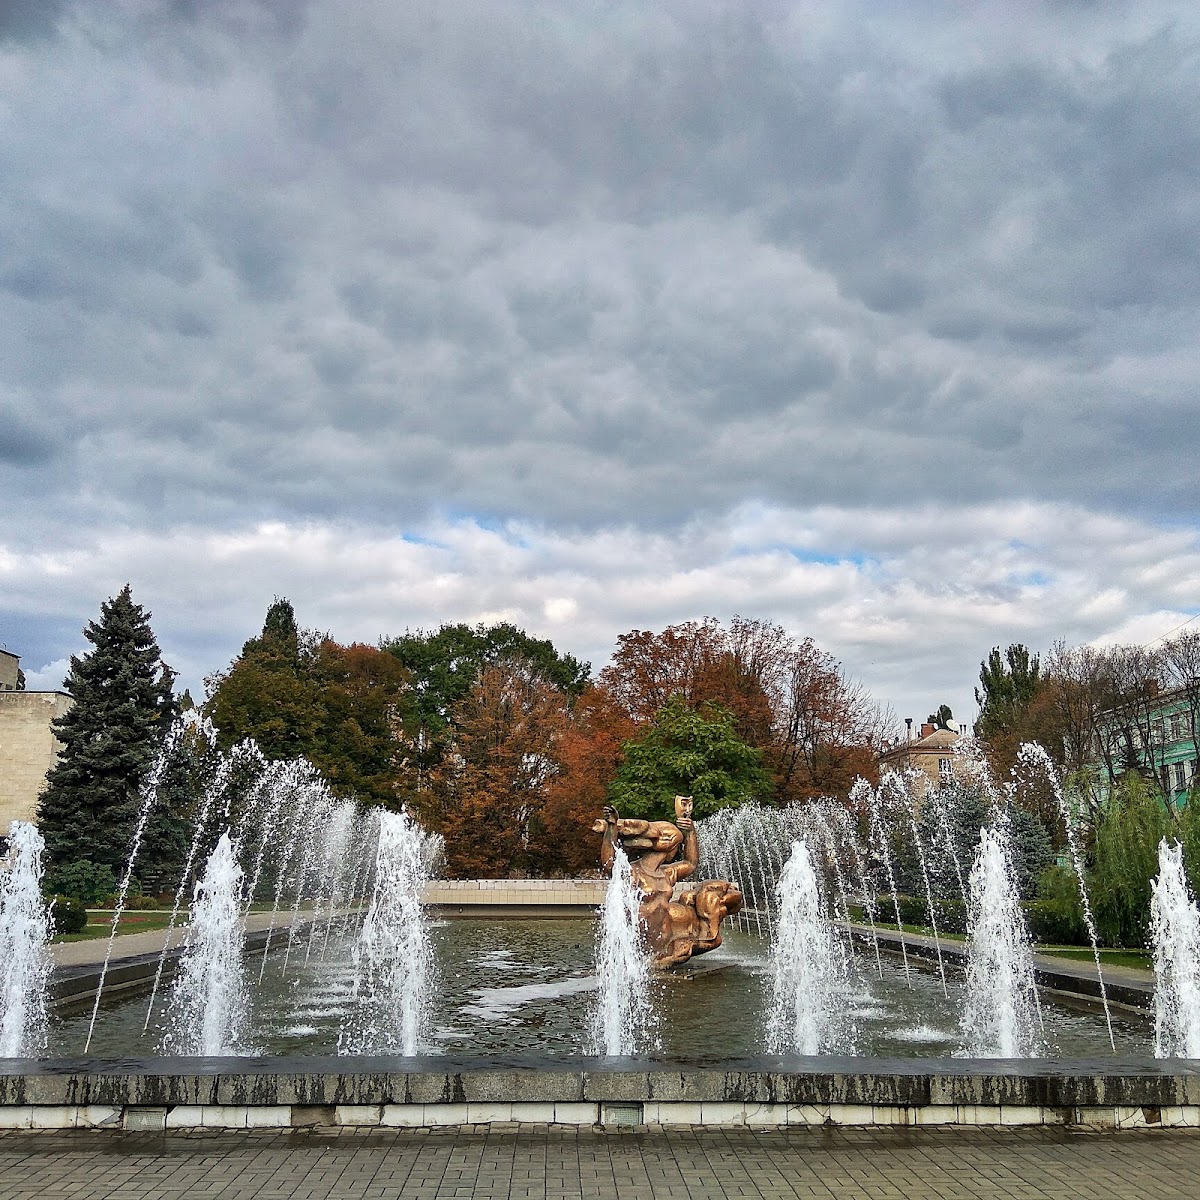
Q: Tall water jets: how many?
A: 7